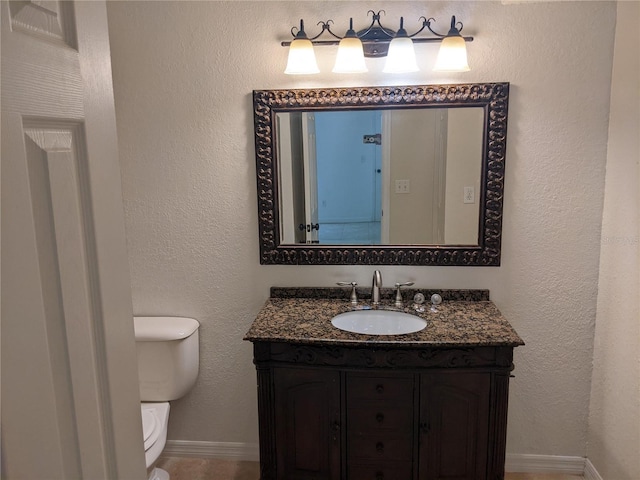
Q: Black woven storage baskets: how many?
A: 0